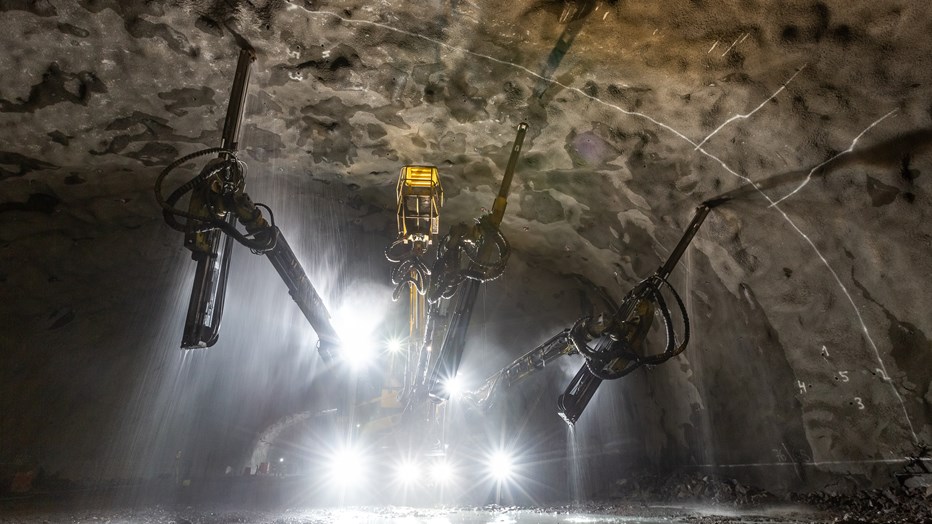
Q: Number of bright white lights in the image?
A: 7